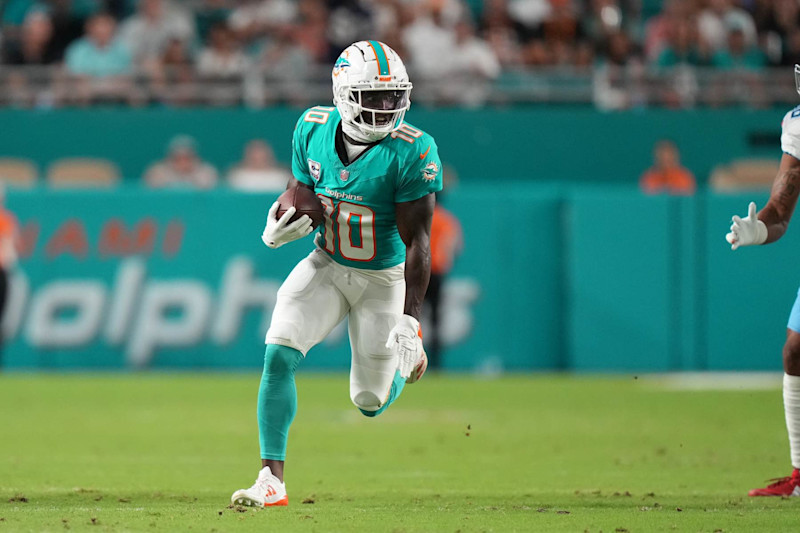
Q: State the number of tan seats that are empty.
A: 3